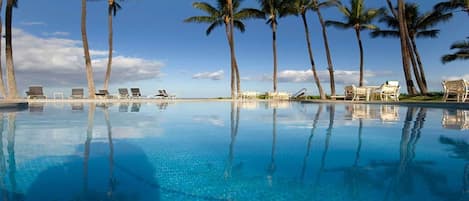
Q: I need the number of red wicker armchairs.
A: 0